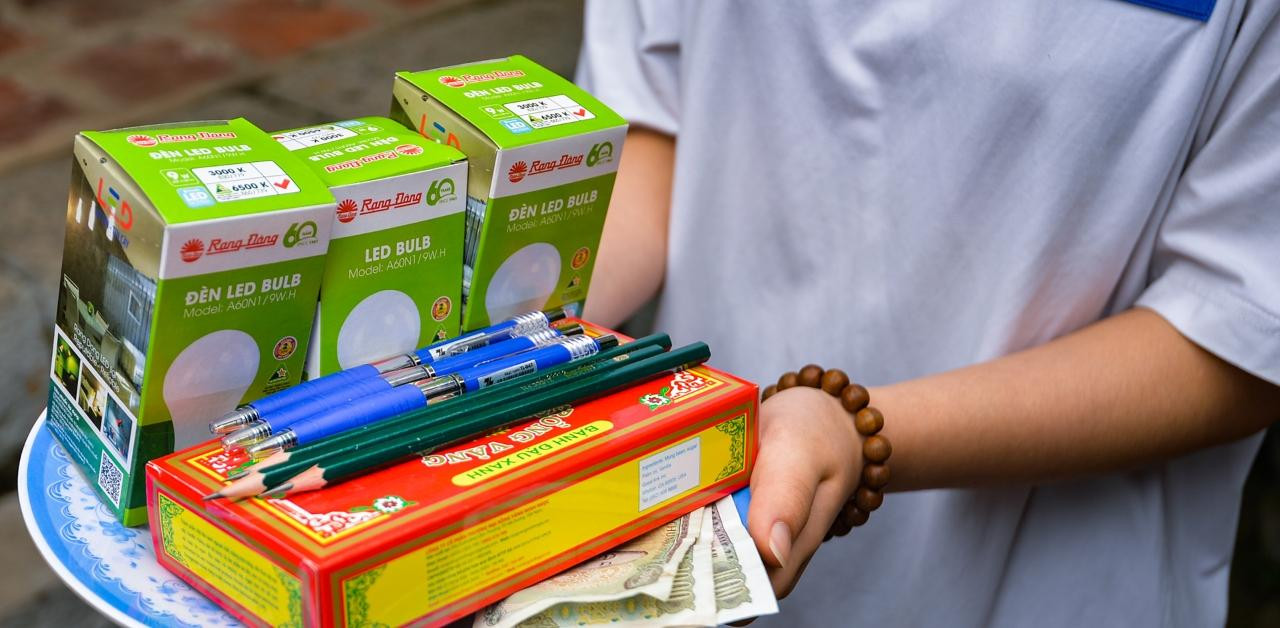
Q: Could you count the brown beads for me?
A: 12